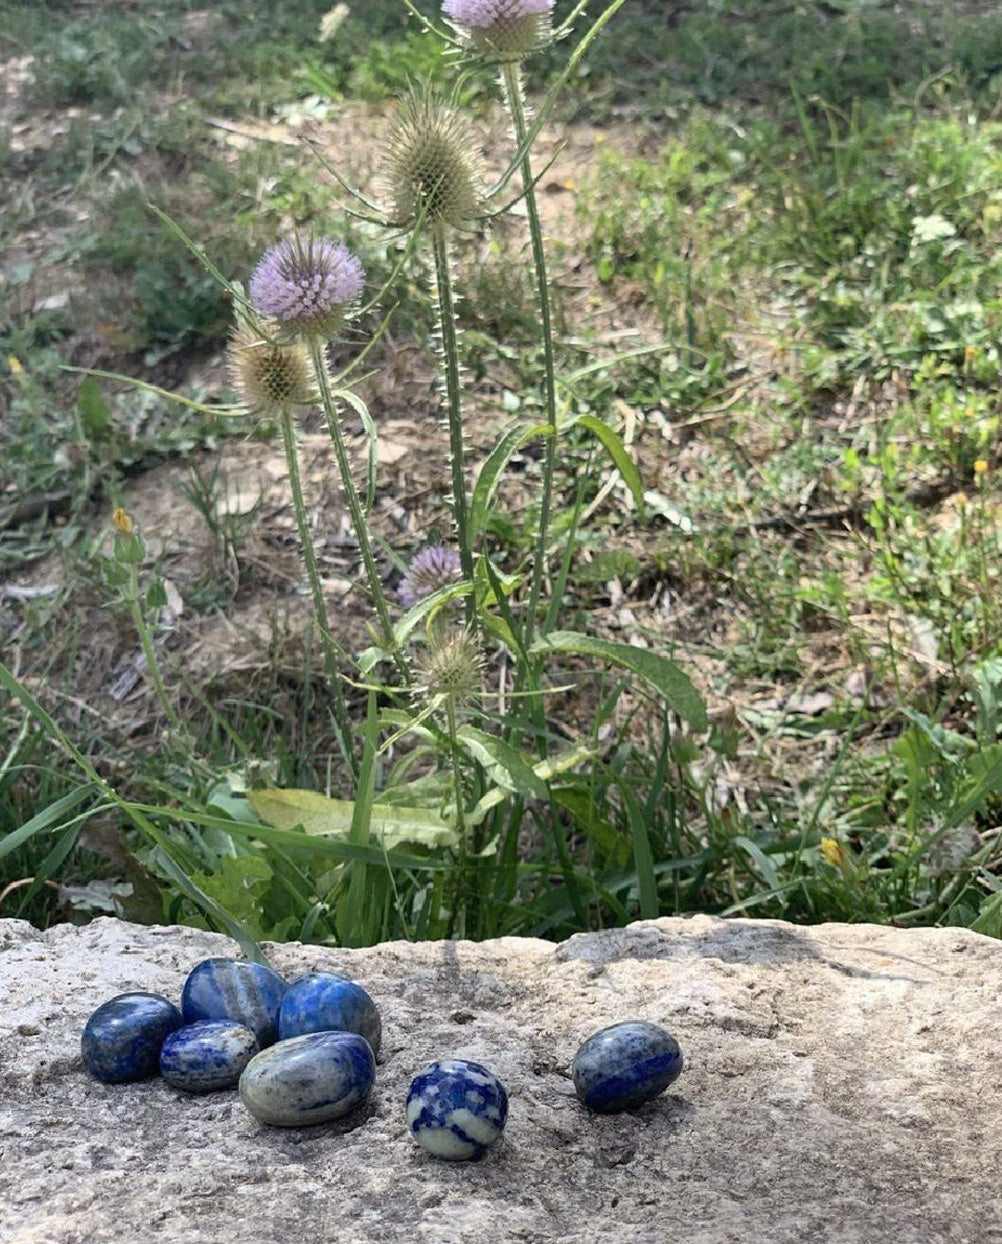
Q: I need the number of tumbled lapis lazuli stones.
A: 7